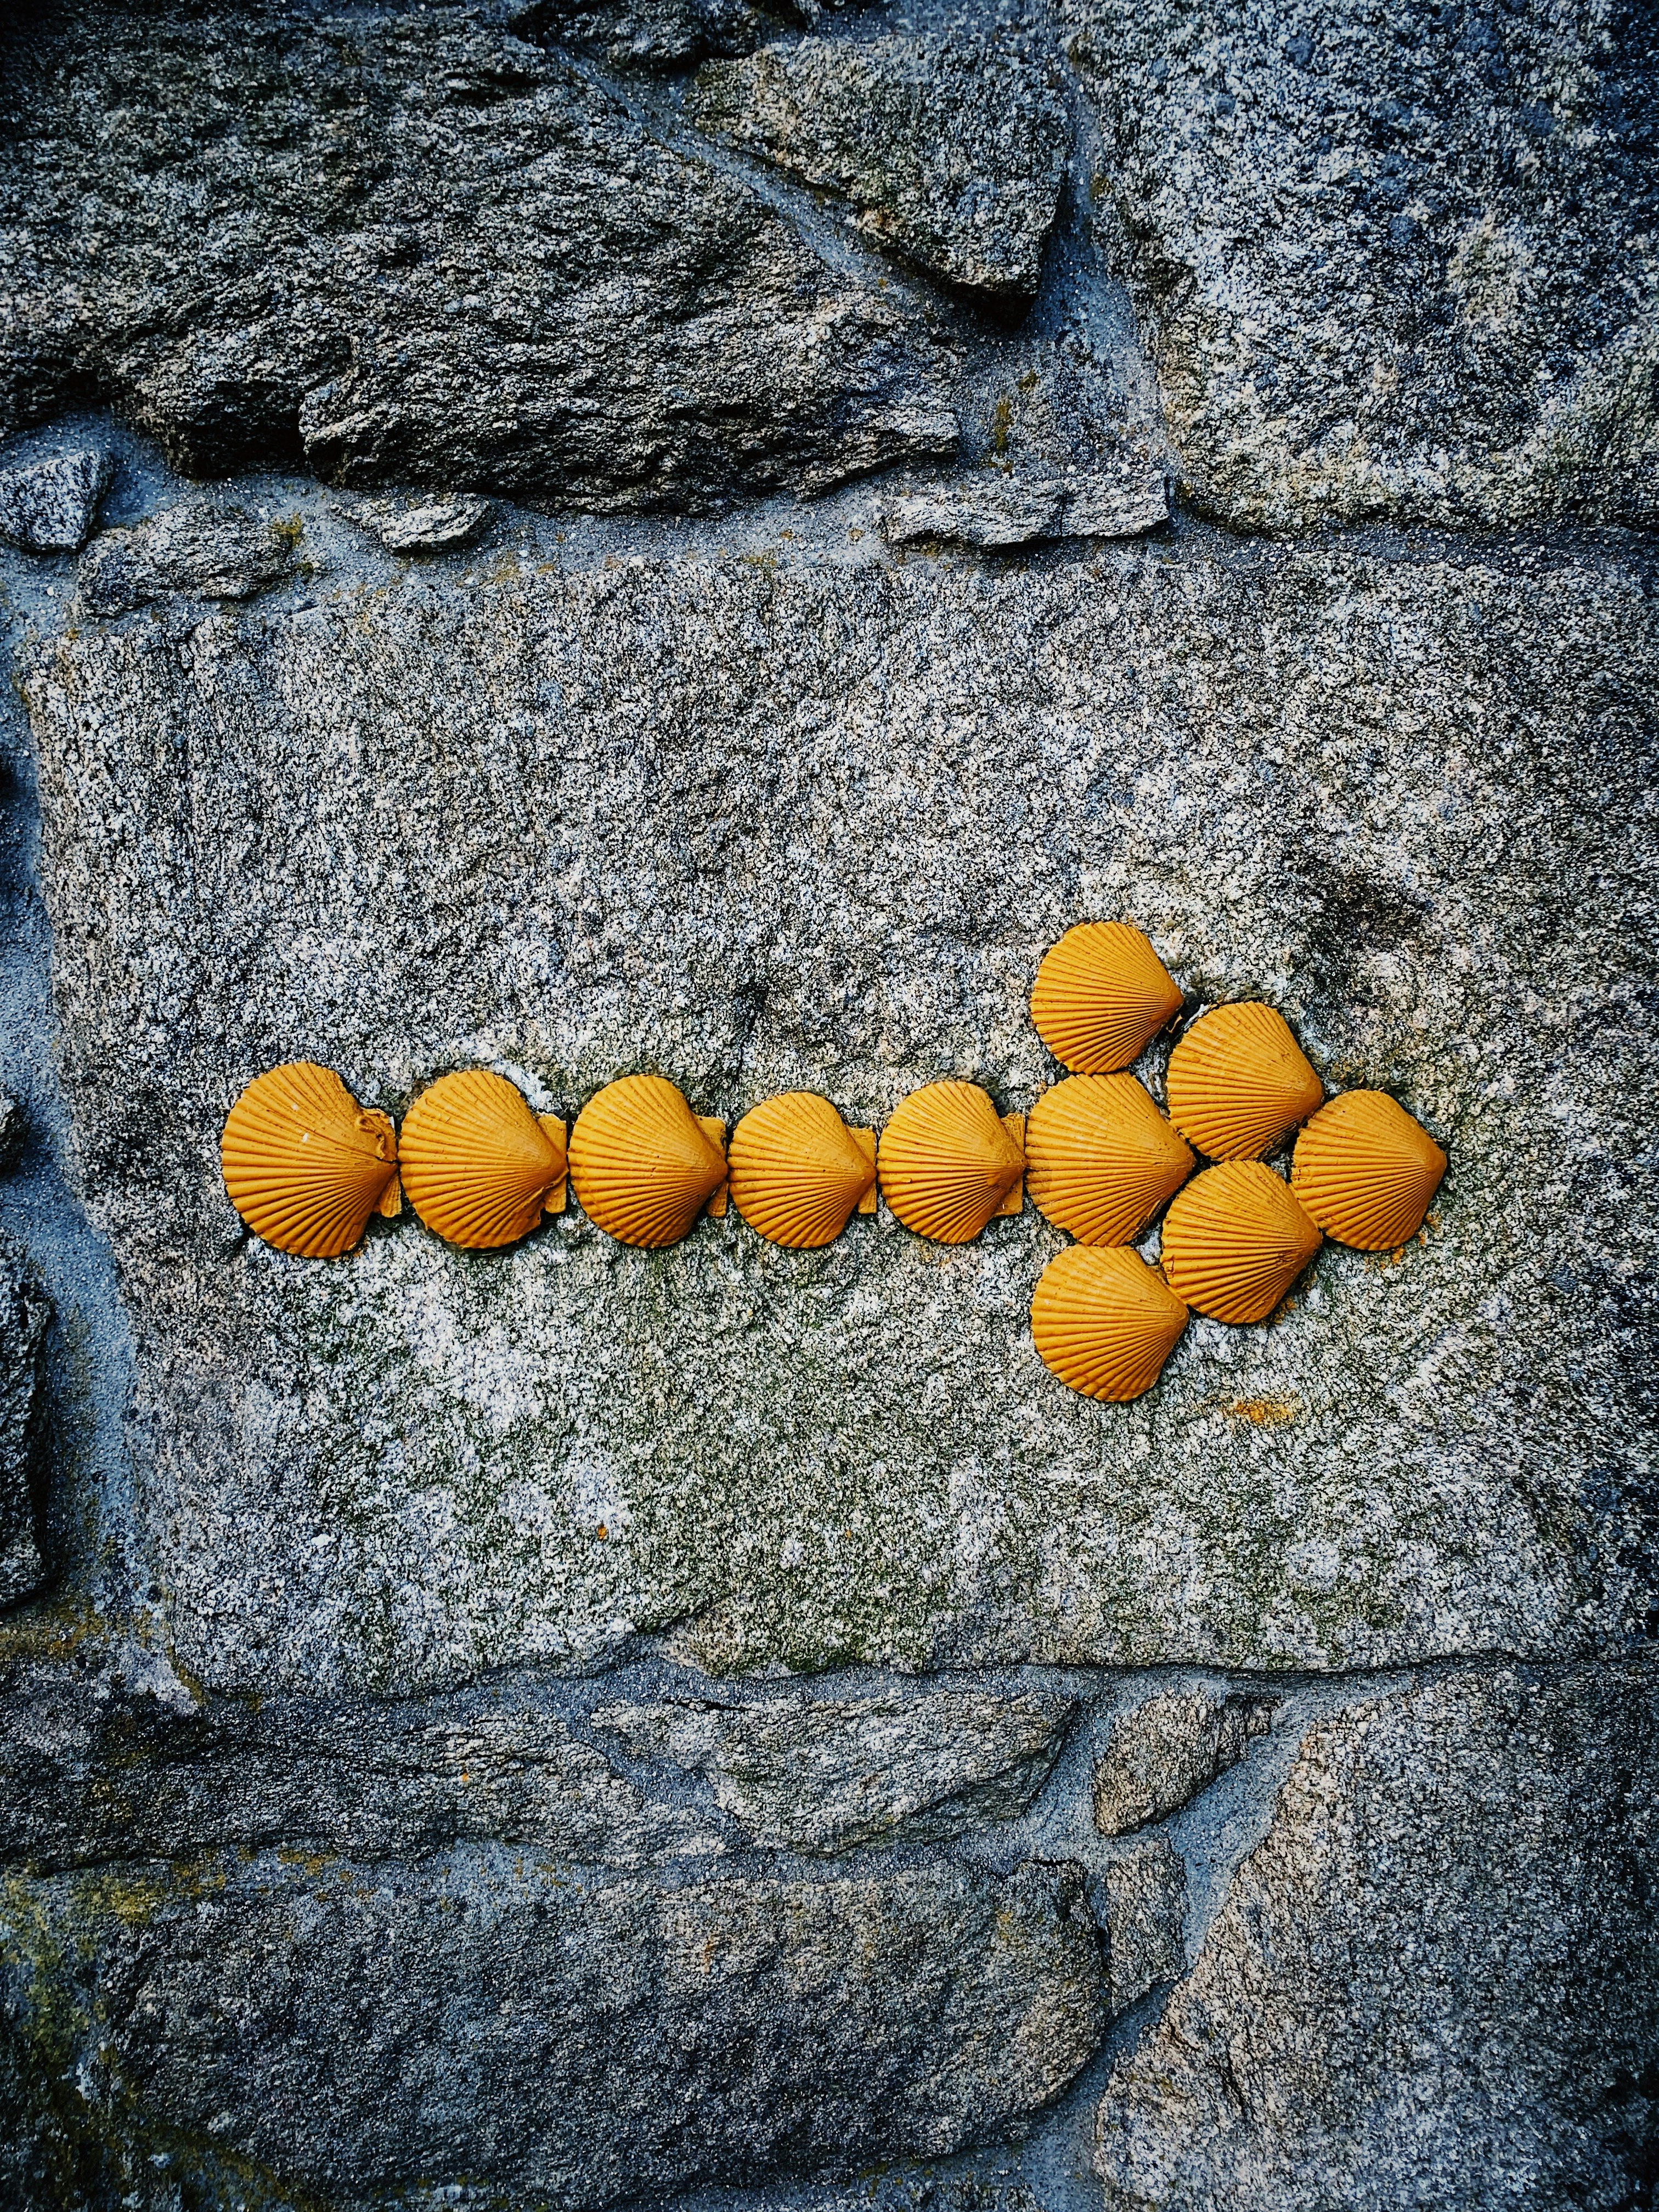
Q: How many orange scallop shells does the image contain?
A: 11